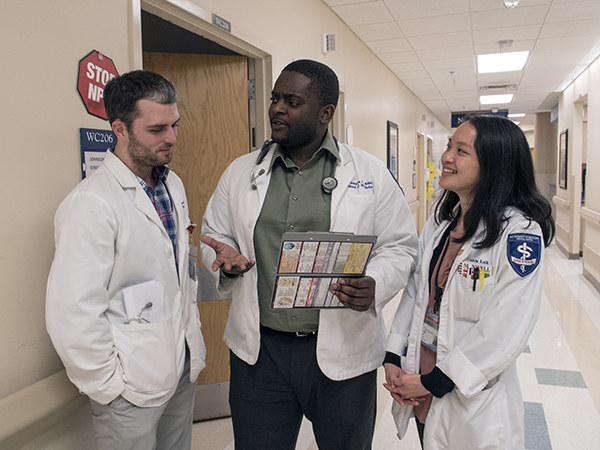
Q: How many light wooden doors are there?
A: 1